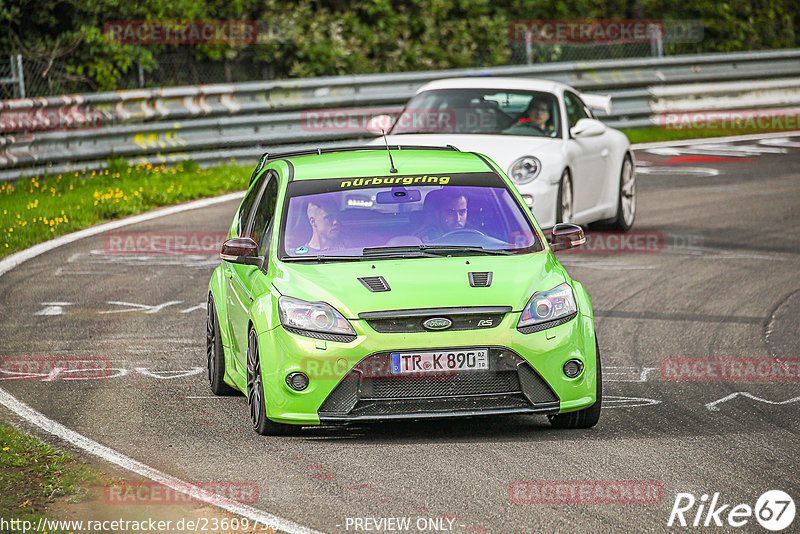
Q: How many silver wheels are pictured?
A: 2